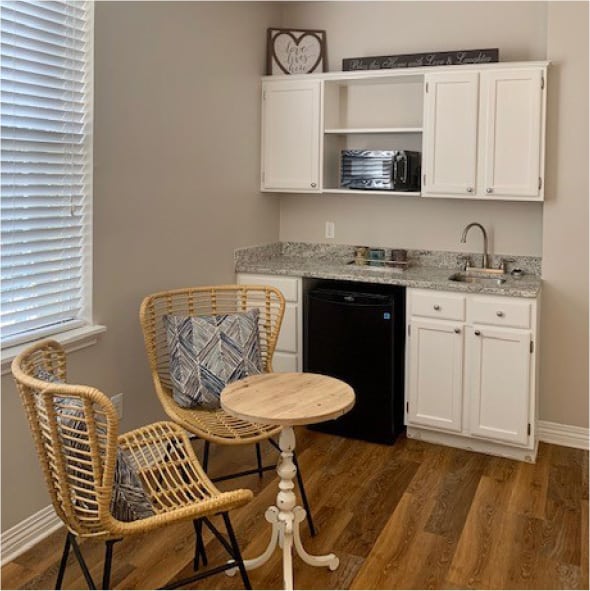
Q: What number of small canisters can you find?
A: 3